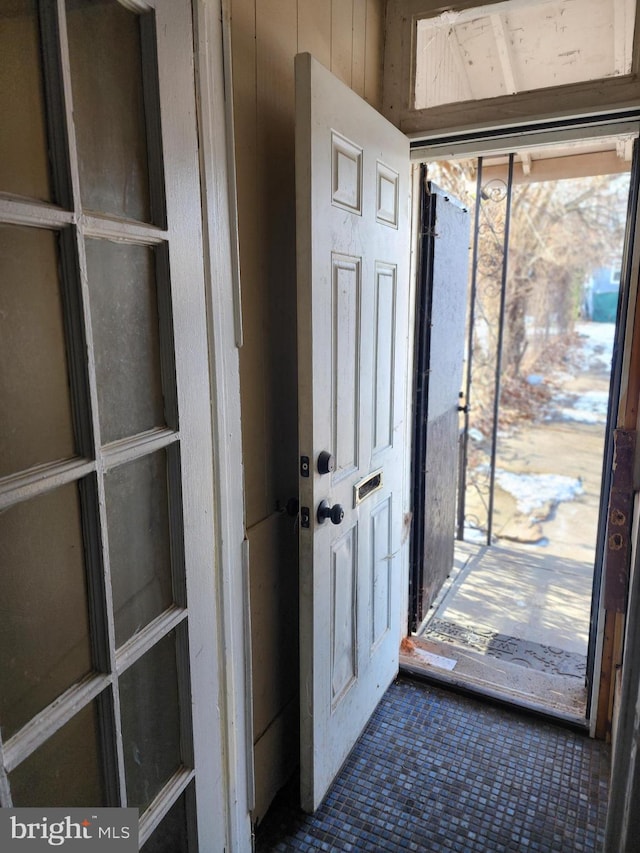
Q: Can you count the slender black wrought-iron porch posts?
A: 2